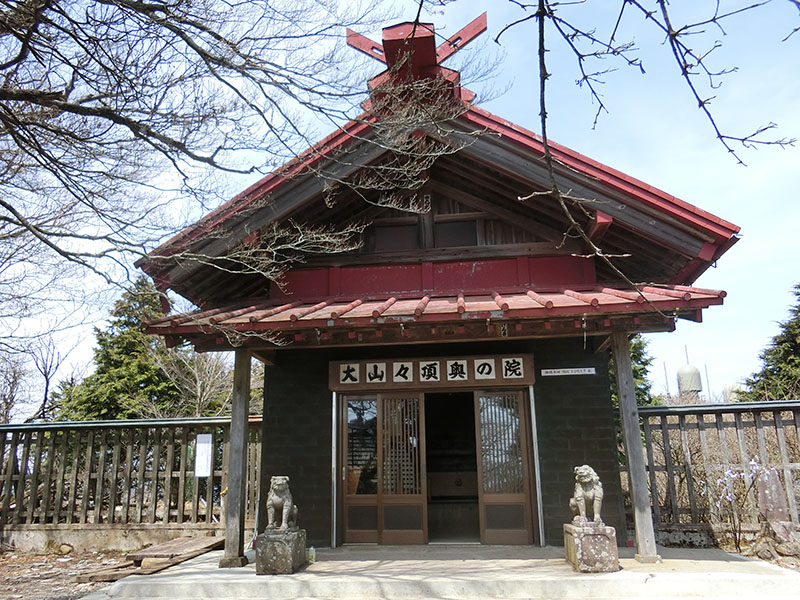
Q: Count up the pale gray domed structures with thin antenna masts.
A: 1